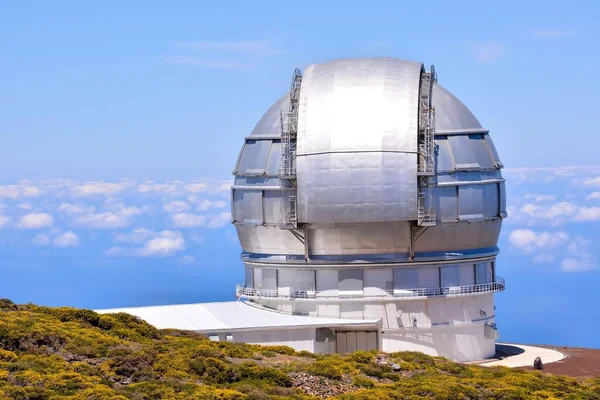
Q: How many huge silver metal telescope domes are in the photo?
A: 1